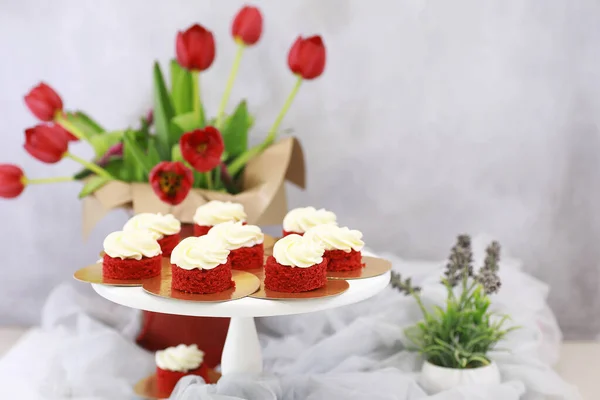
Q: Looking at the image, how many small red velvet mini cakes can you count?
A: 9